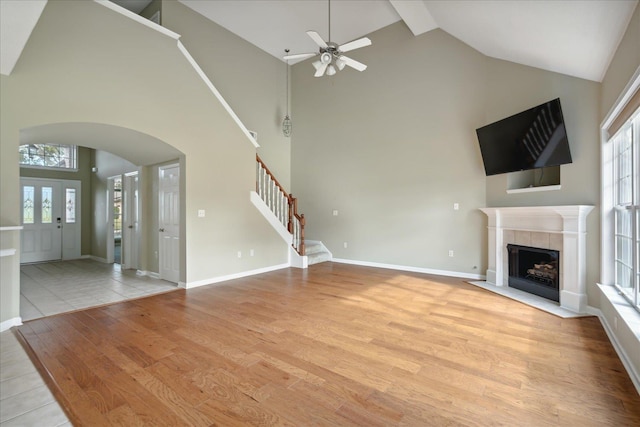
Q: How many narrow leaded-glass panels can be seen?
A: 3